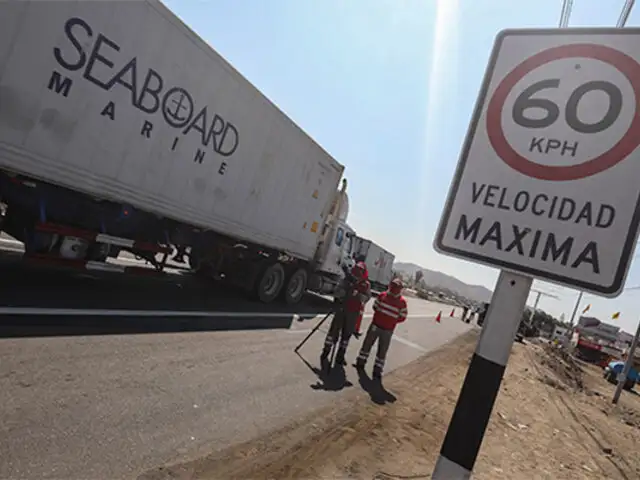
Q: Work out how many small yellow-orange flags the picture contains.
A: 2